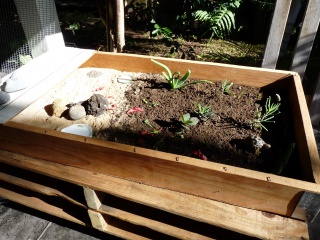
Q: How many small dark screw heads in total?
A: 6